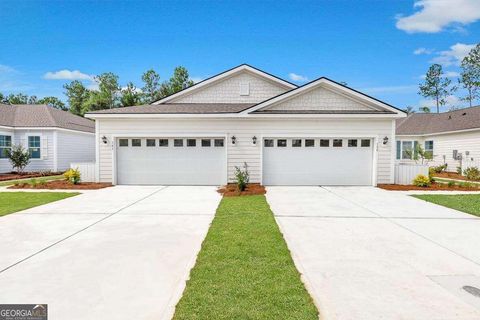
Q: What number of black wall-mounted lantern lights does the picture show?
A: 4